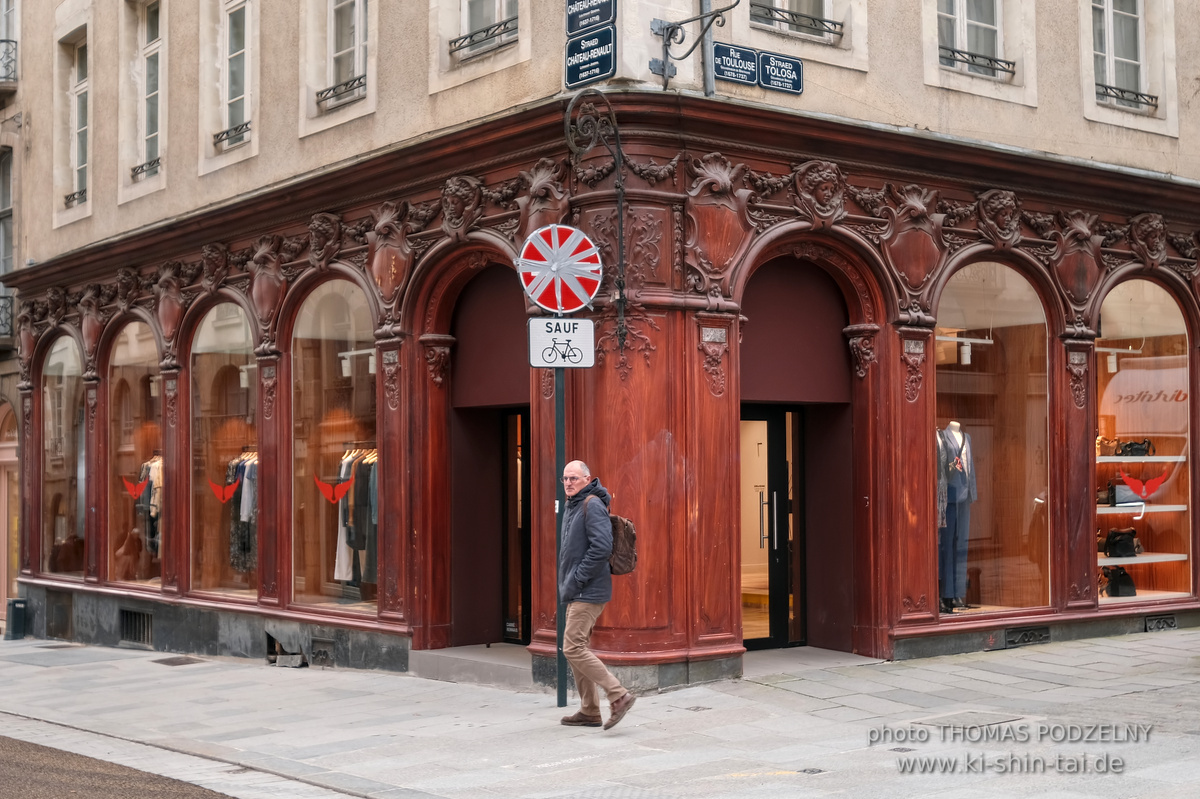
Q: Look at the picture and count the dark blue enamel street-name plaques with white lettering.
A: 4